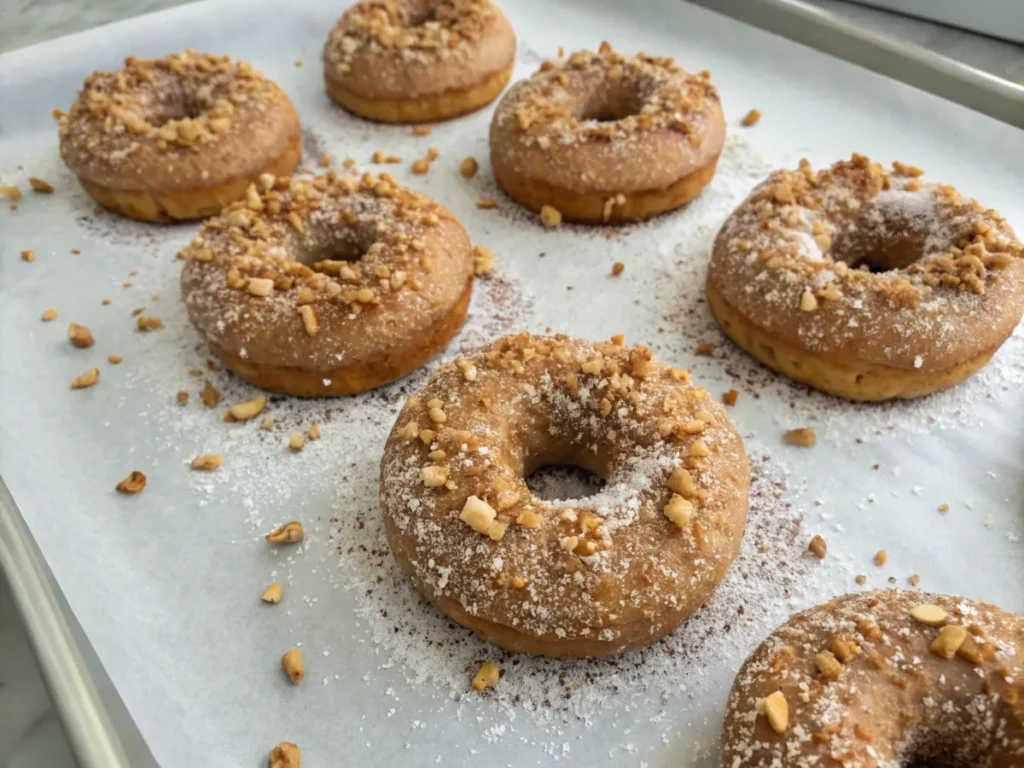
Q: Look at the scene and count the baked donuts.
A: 7